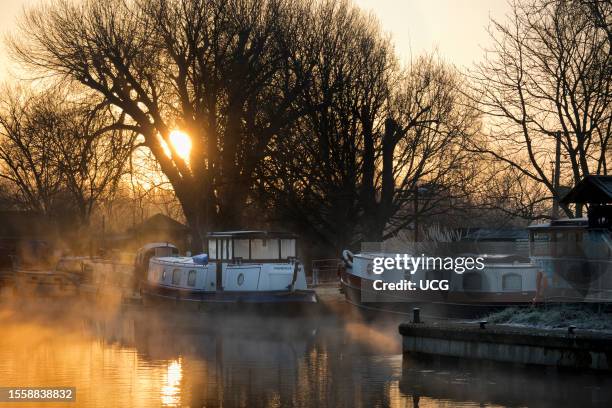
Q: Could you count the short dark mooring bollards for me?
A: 3